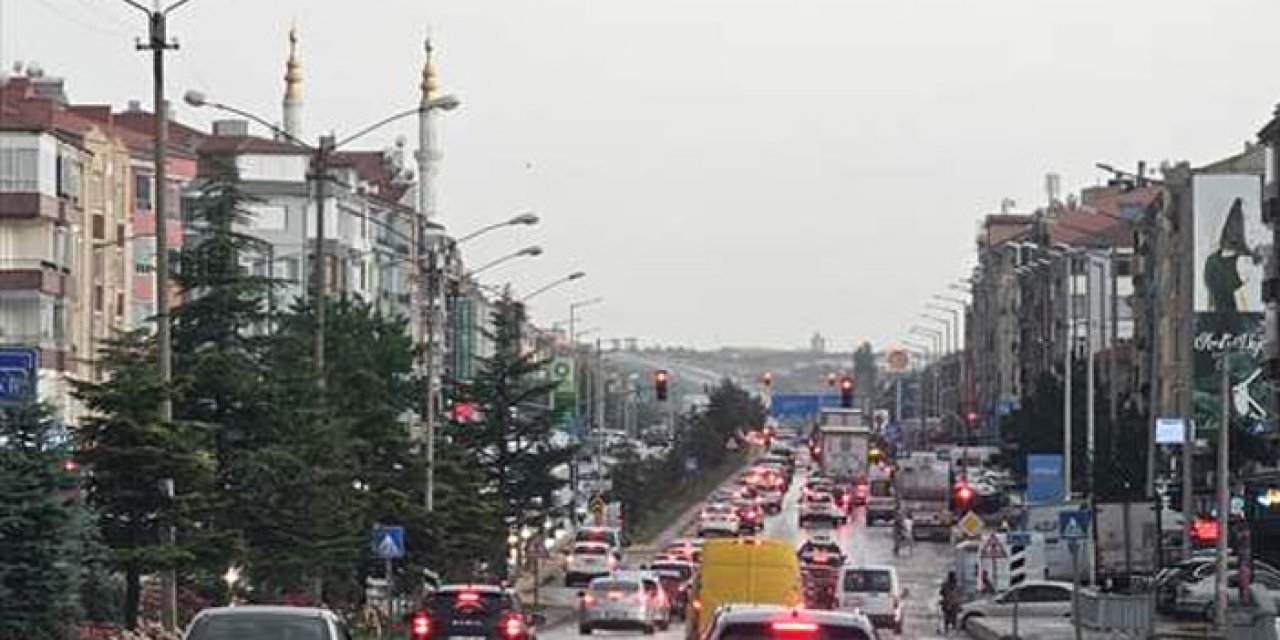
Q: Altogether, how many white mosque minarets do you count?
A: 2